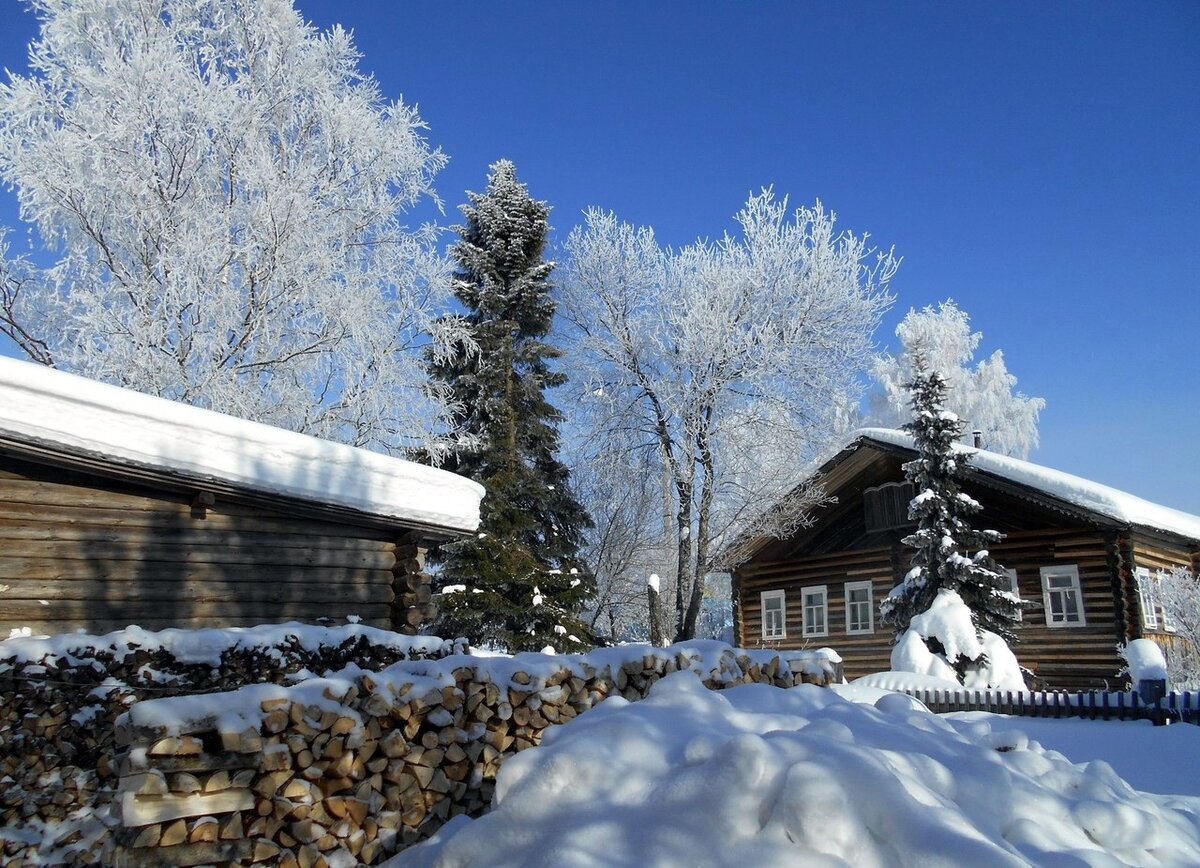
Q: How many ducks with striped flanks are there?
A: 0